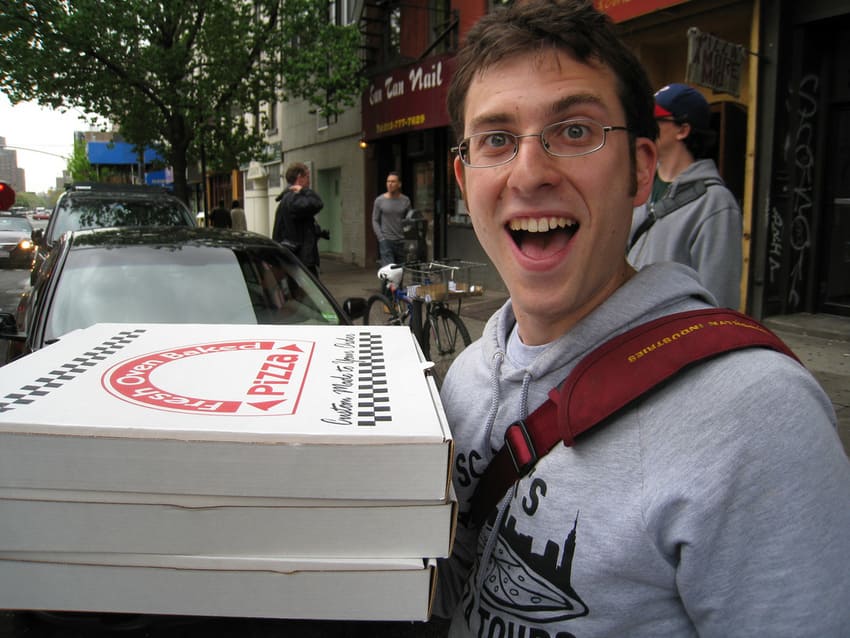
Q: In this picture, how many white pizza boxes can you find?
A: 3